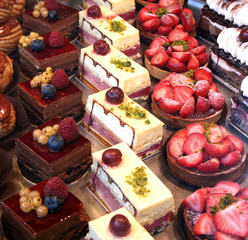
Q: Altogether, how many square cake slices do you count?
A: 5